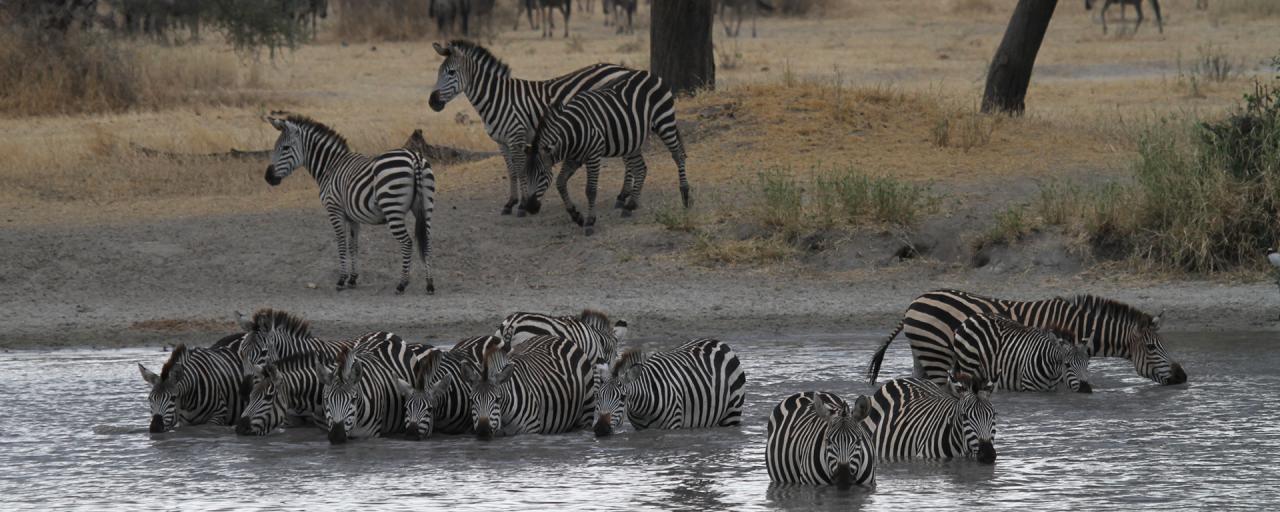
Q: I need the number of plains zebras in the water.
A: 12